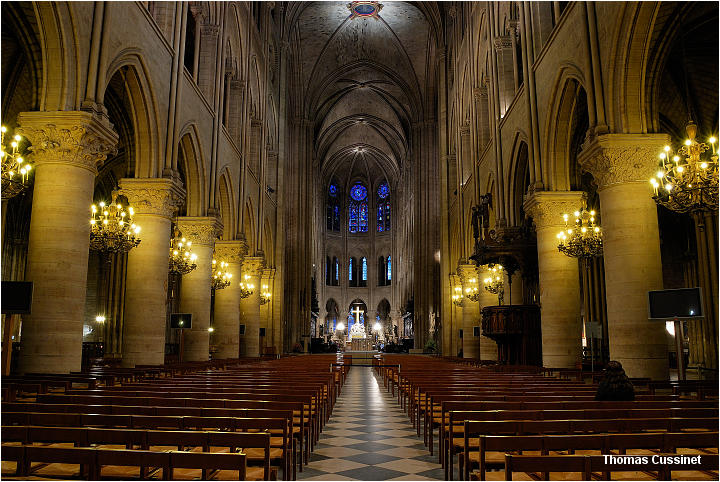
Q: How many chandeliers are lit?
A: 11